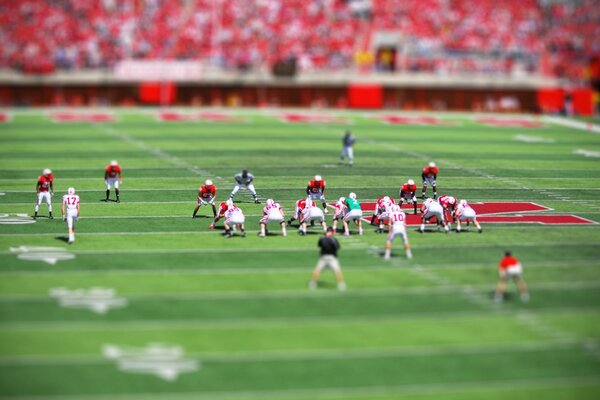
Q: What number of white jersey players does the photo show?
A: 9